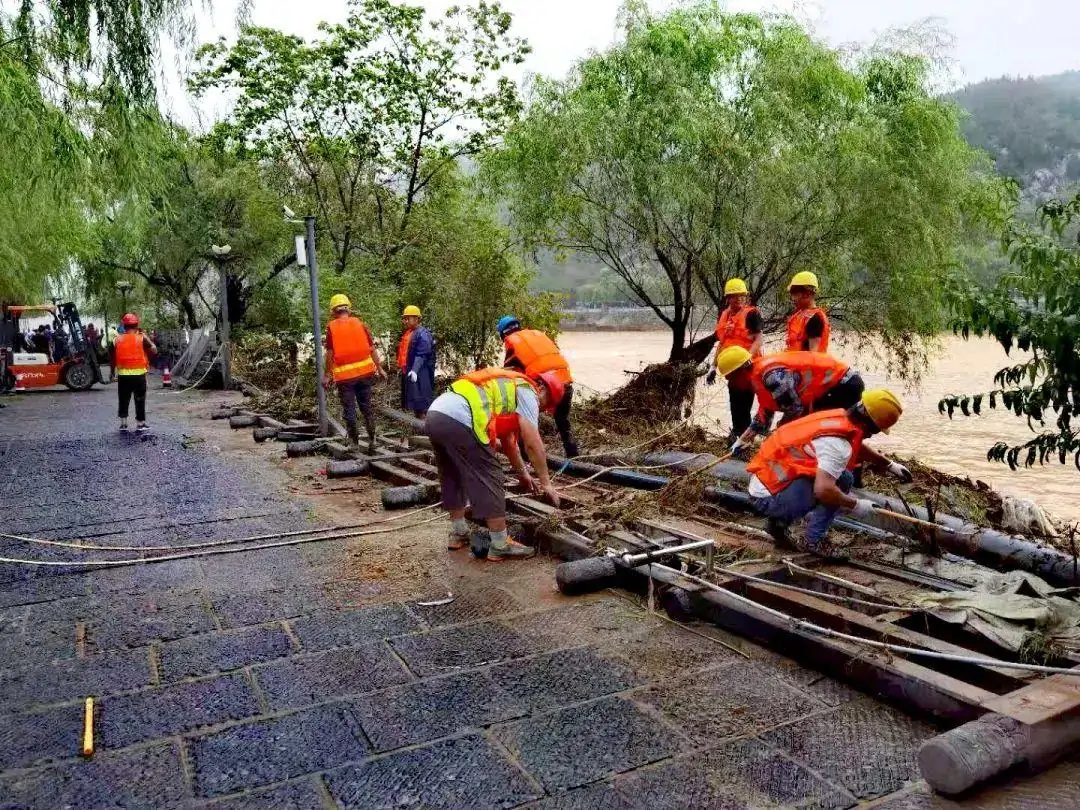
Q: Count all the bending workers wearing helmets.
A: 4